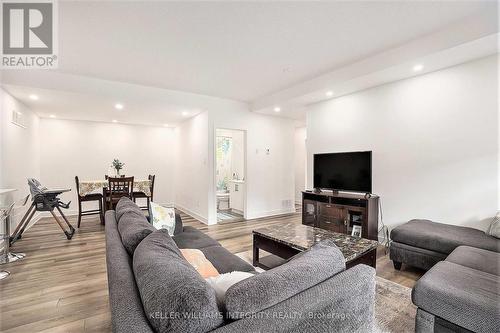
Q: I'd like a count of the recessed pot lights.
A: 9